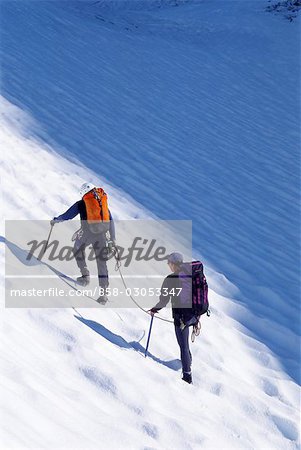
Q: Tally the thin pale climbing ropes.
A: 1